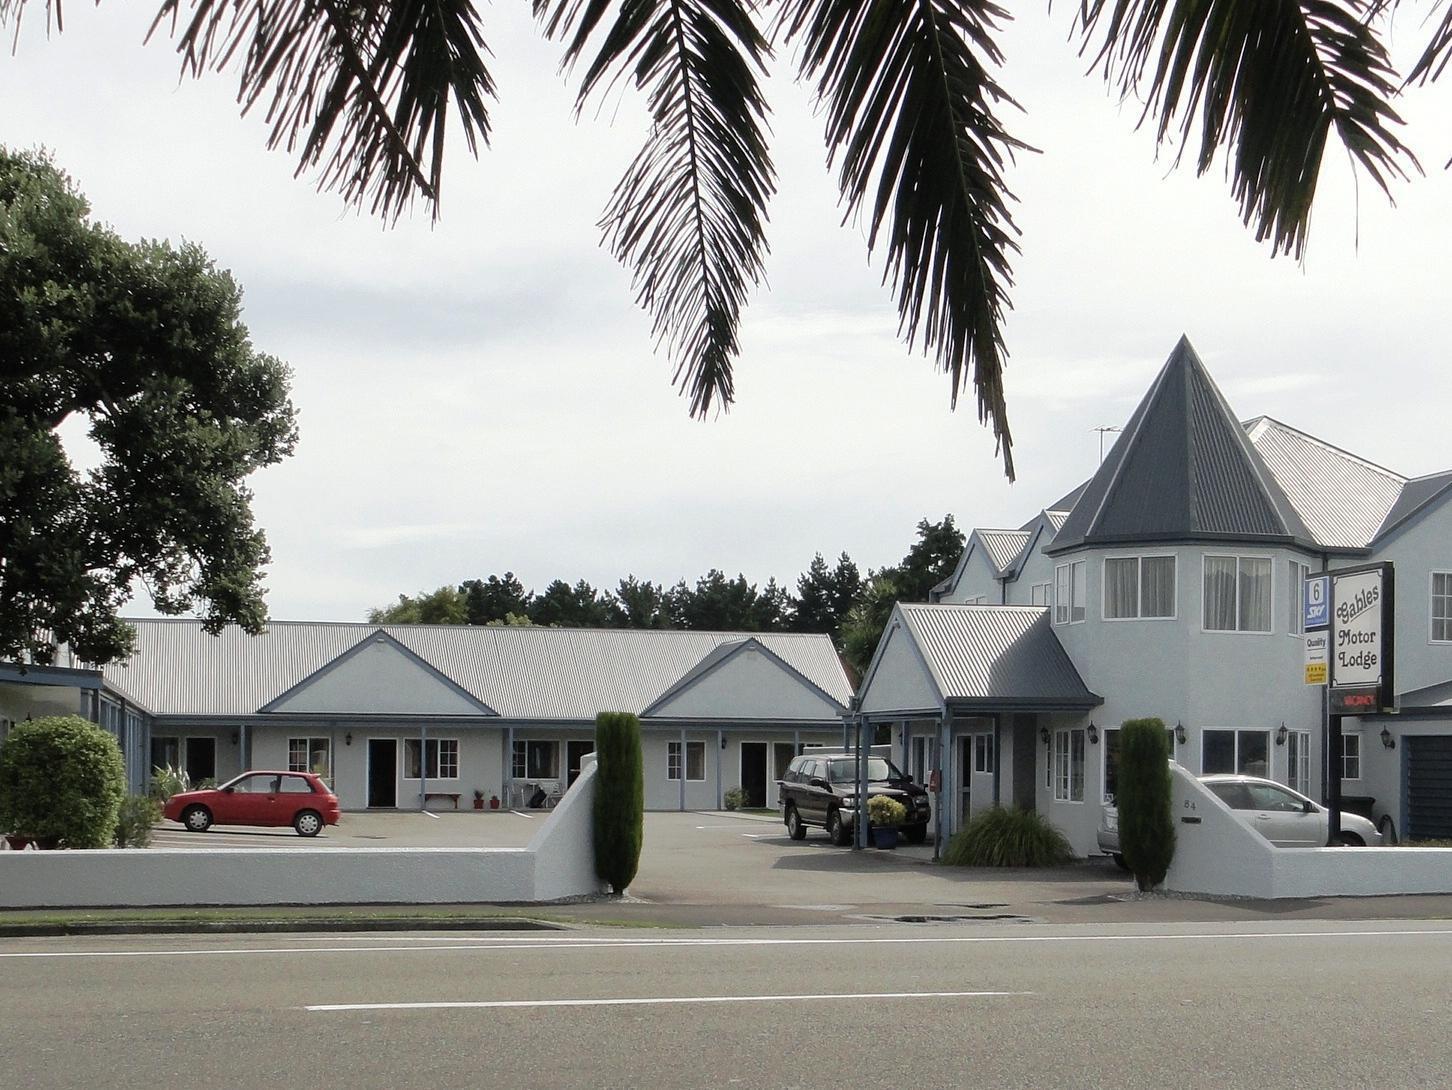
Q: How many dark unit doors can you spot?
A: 4